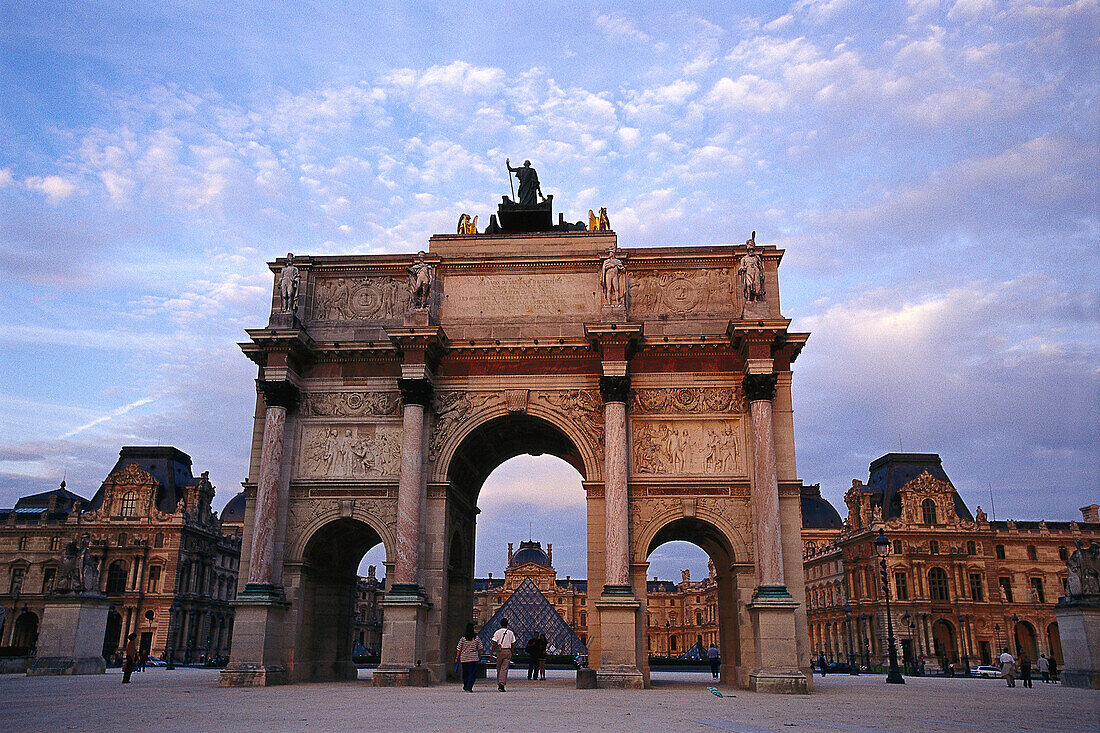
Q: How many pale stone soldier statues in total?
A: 4